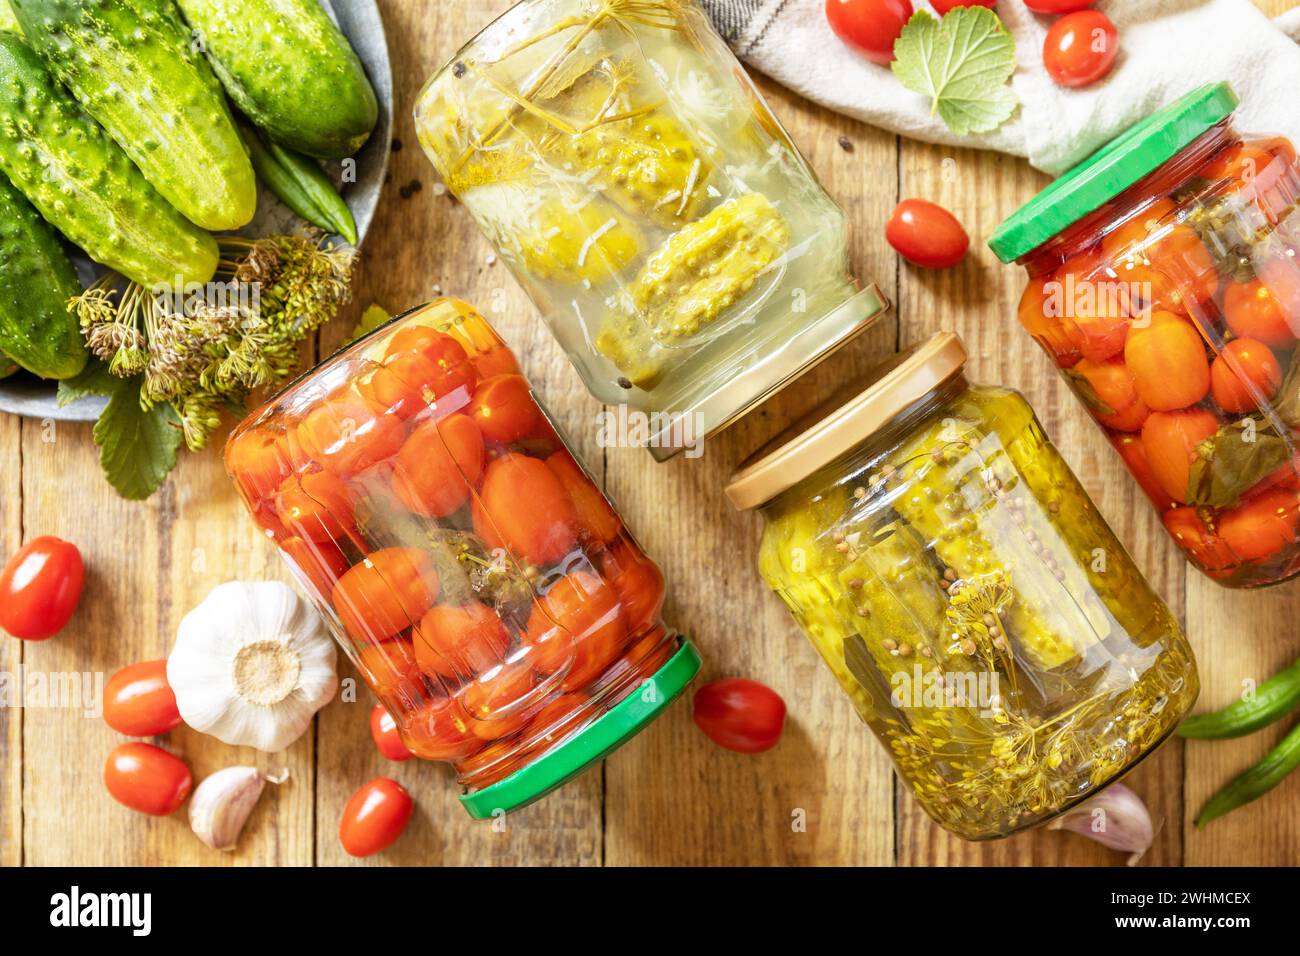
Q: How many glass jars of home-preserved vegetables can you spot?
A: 4